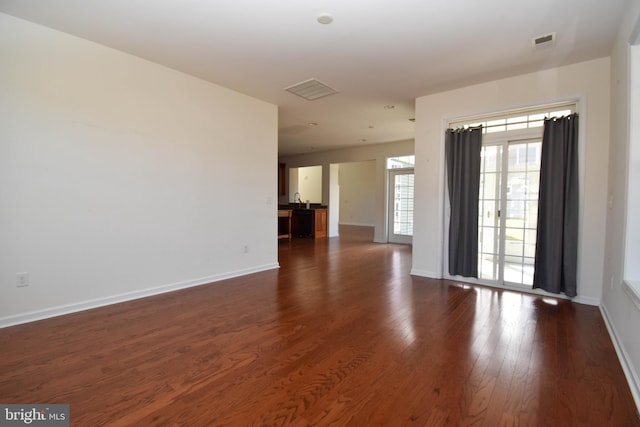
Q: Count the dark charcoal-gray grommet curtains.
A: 2